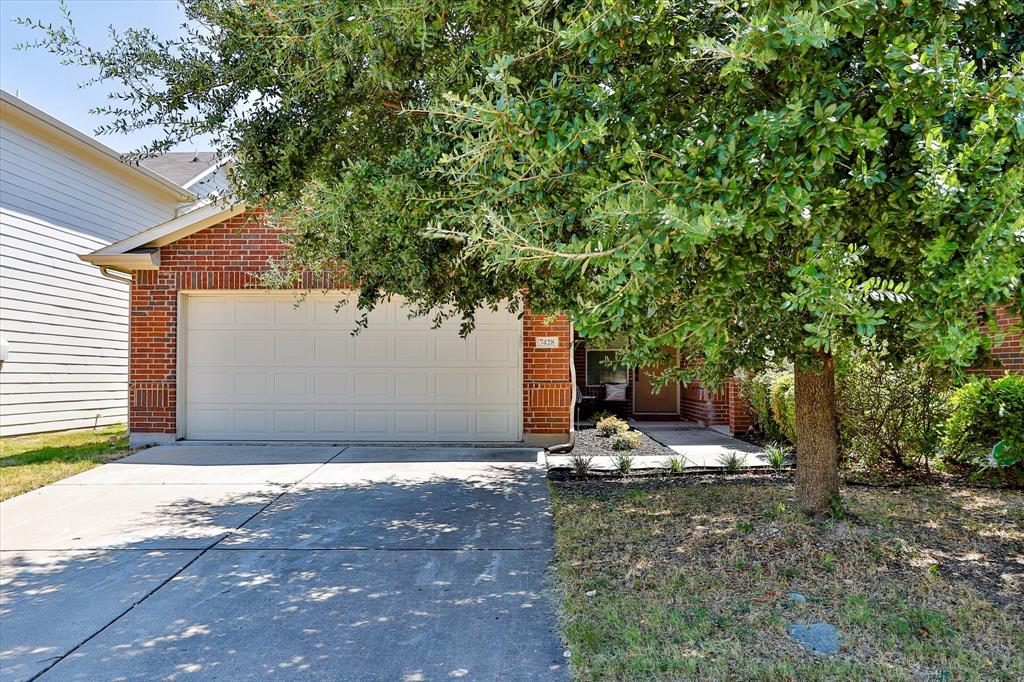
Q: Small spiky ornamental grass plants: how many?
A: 5